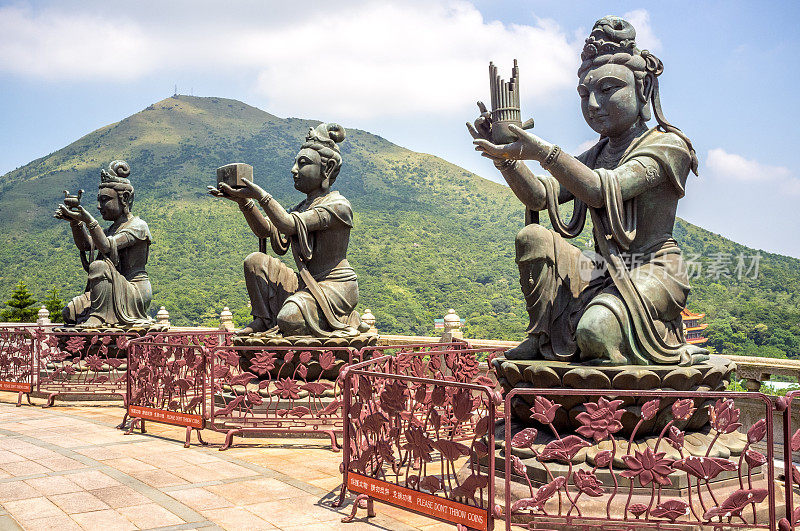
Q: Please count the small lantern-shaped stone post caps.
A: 5